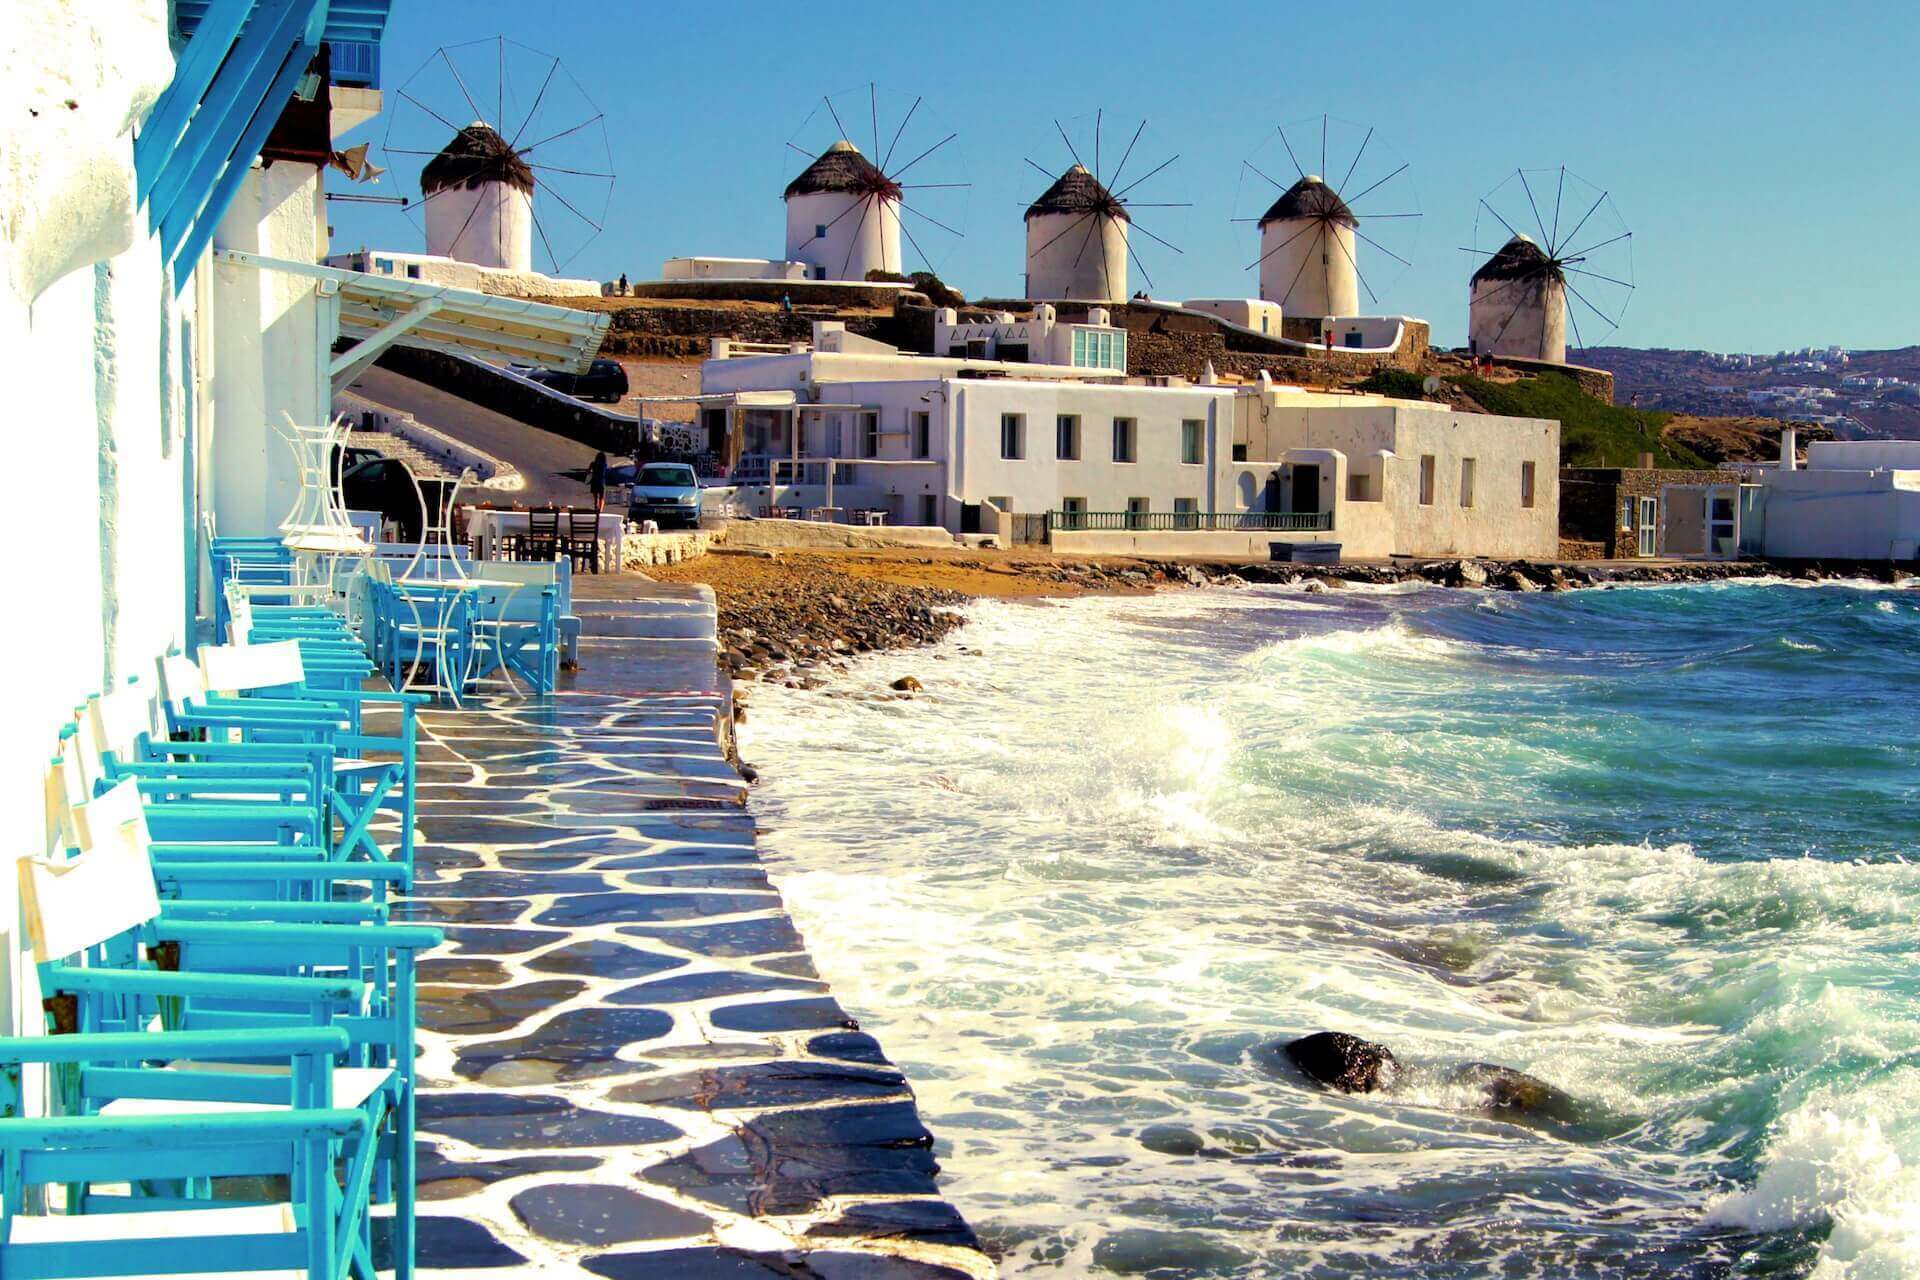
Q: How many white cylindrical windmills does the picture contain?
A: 5